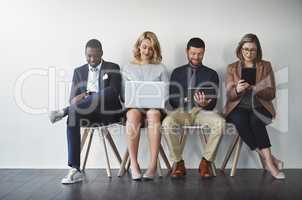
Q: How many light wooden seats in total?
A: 4